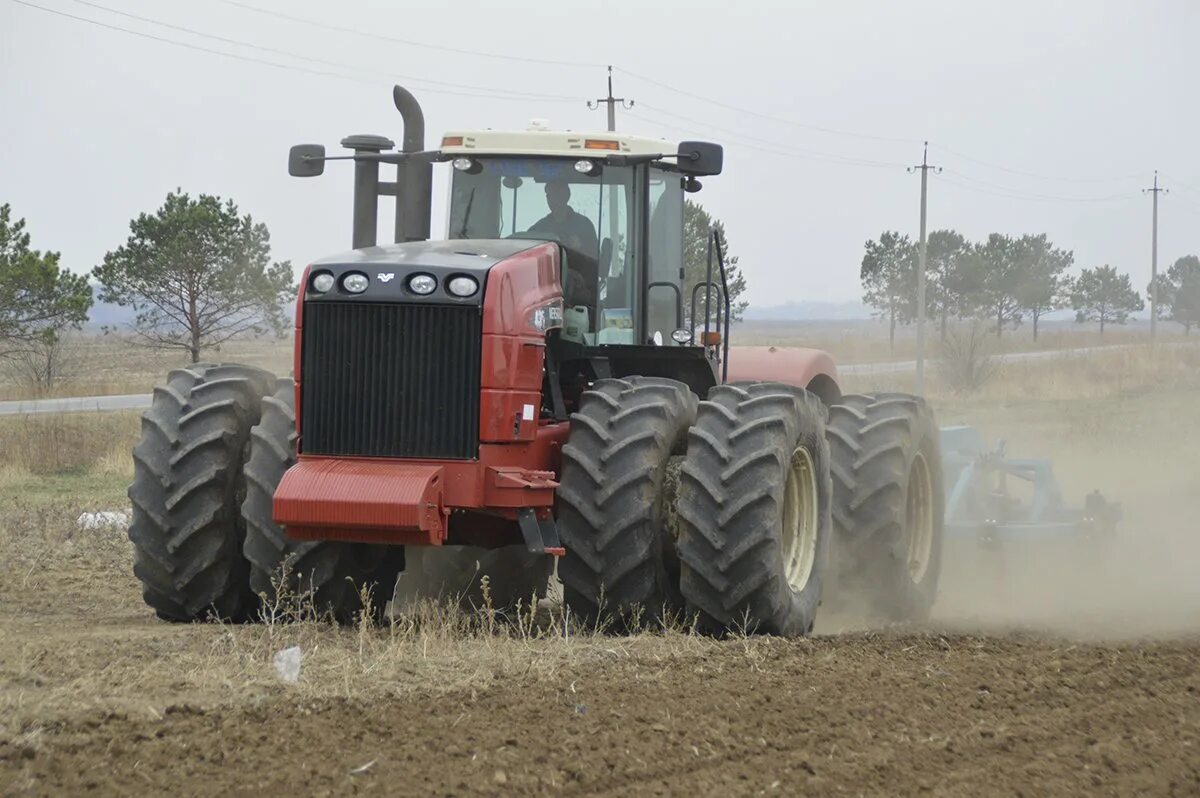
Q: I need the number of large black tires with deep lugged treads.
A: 5